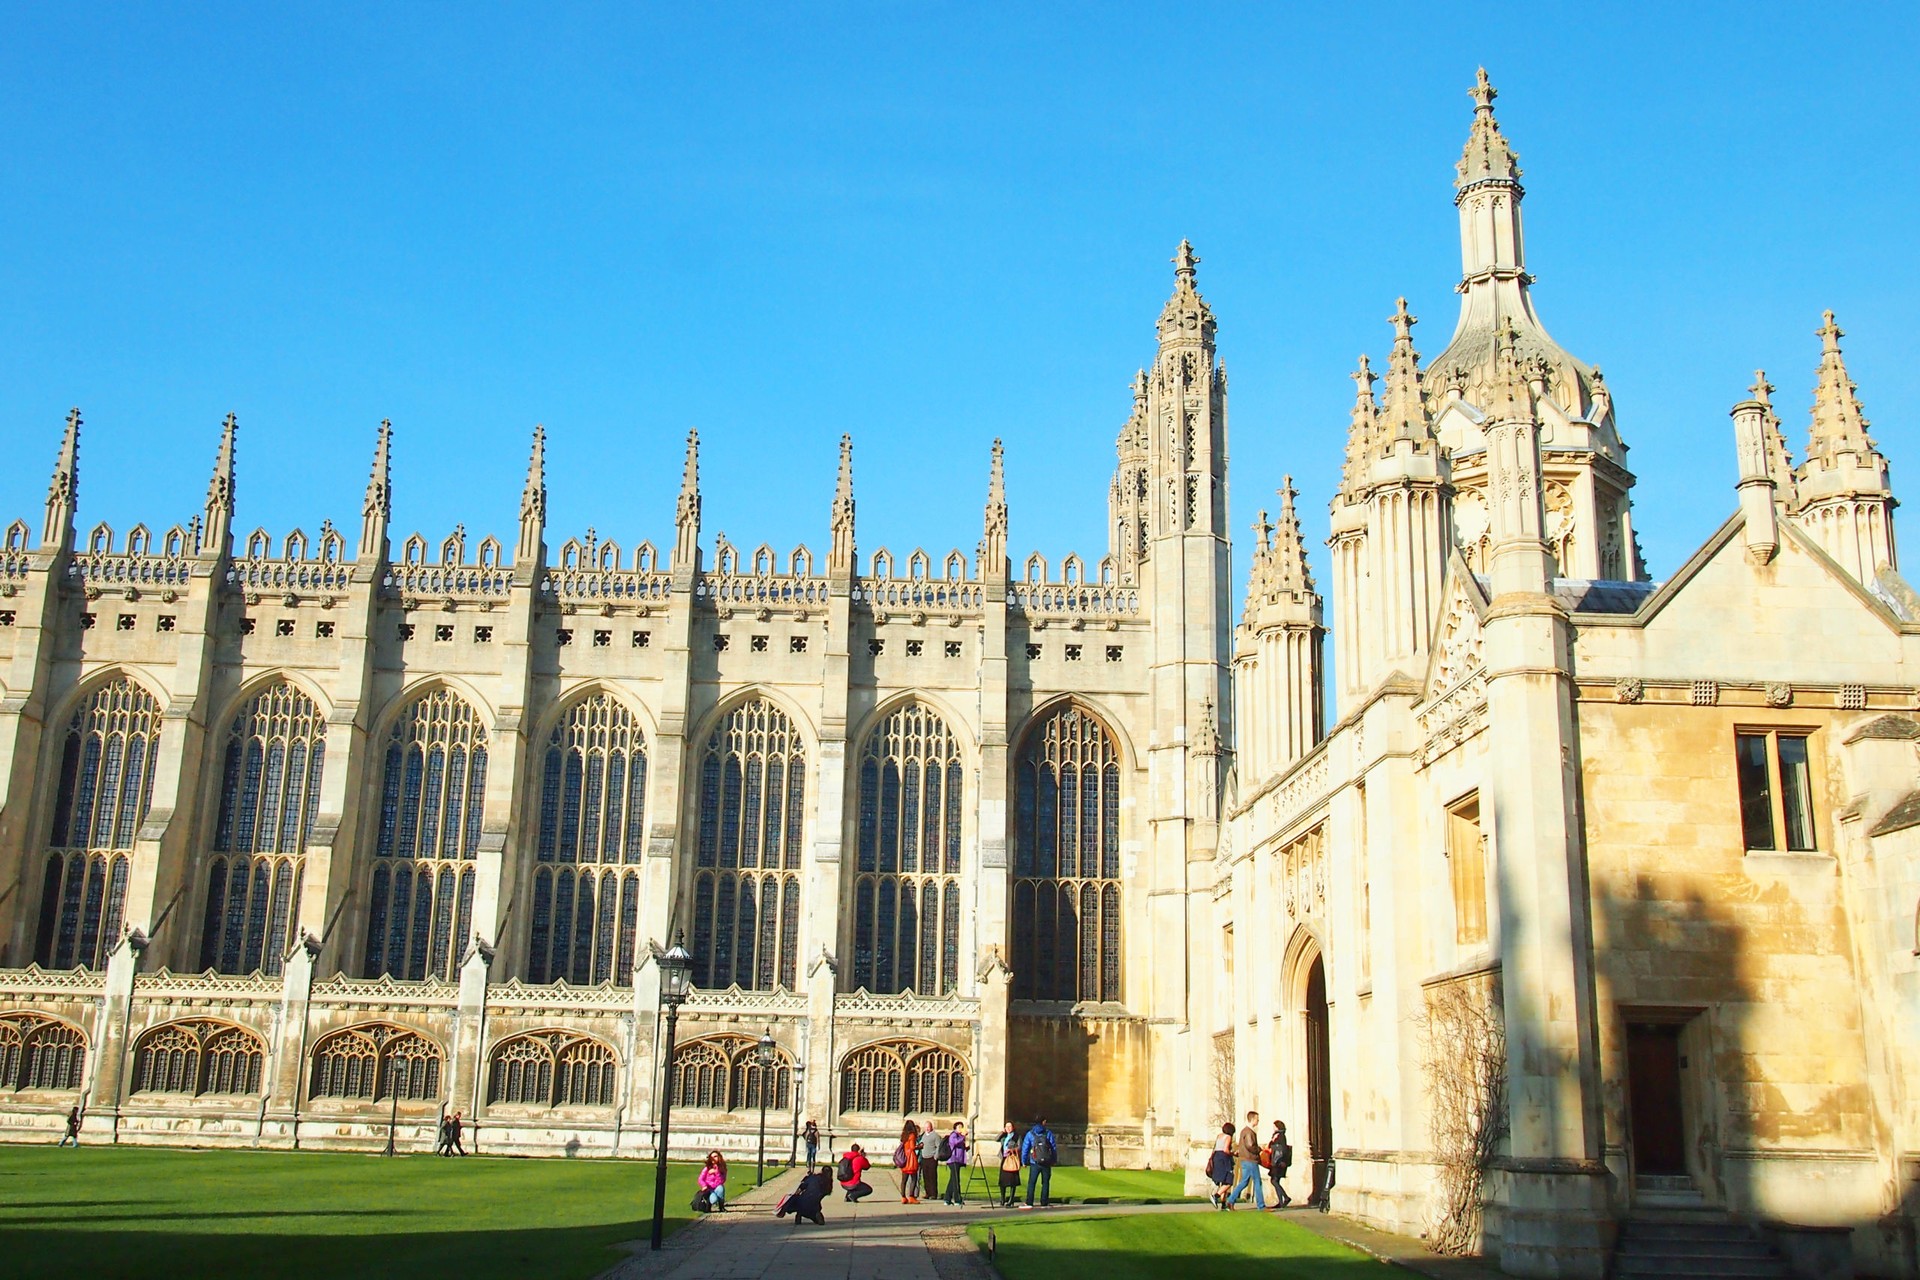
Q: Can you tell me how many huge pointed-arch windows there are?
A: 7